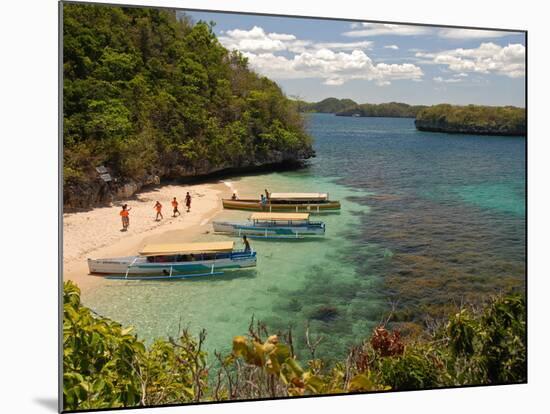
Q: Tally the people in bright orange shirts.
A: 3